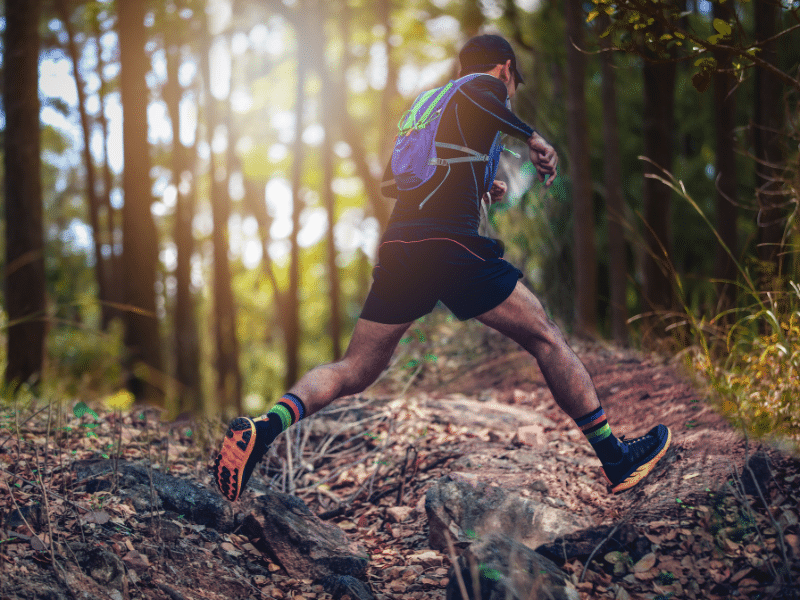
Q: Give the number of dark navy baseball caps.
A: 1